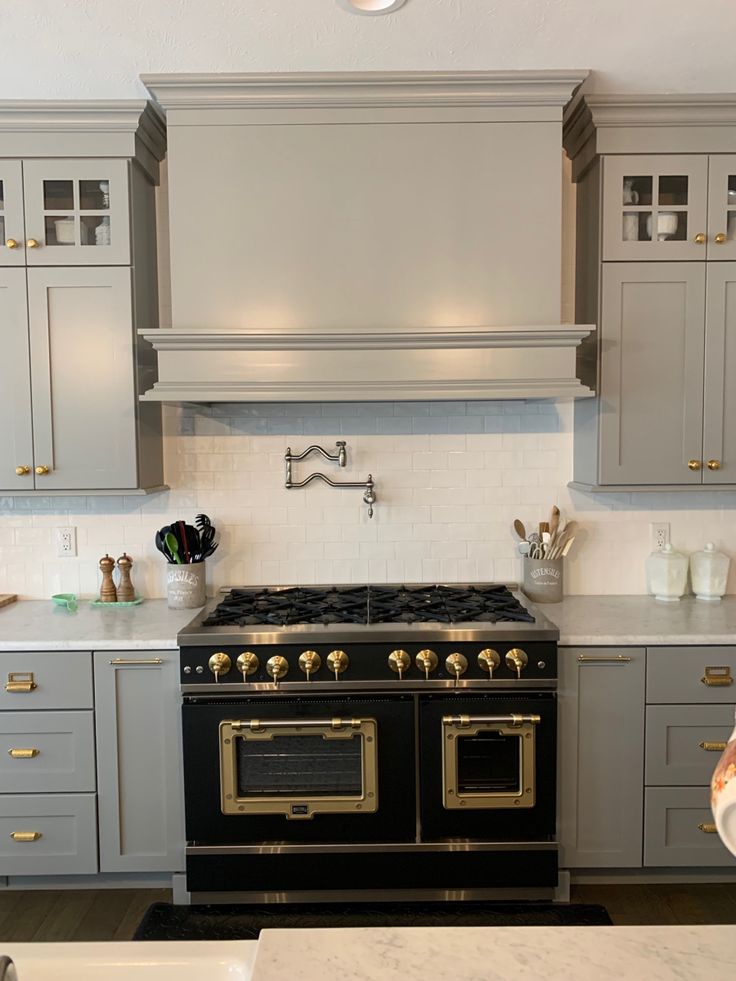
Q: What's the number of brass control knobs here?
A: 10